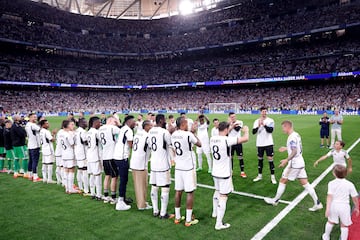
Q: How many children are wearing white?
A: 2